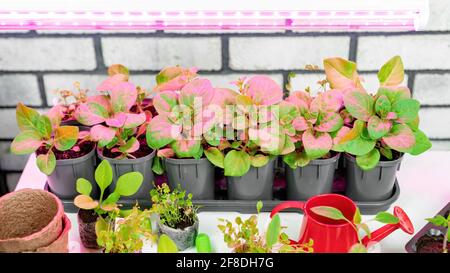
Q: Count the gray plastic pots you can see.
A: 6